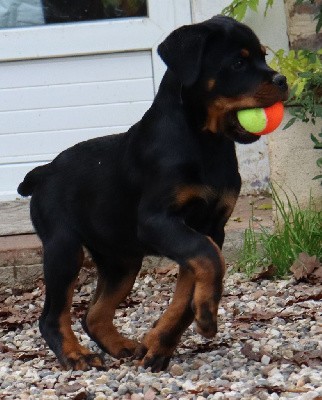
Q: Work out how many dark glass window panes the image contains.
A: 1